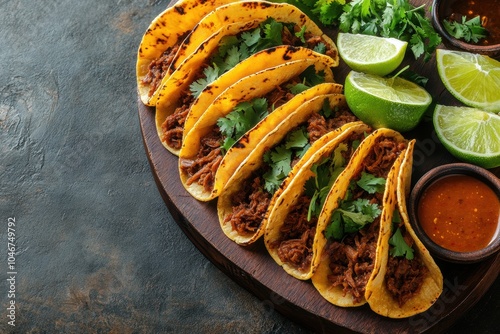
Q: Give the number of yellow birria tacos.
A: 7